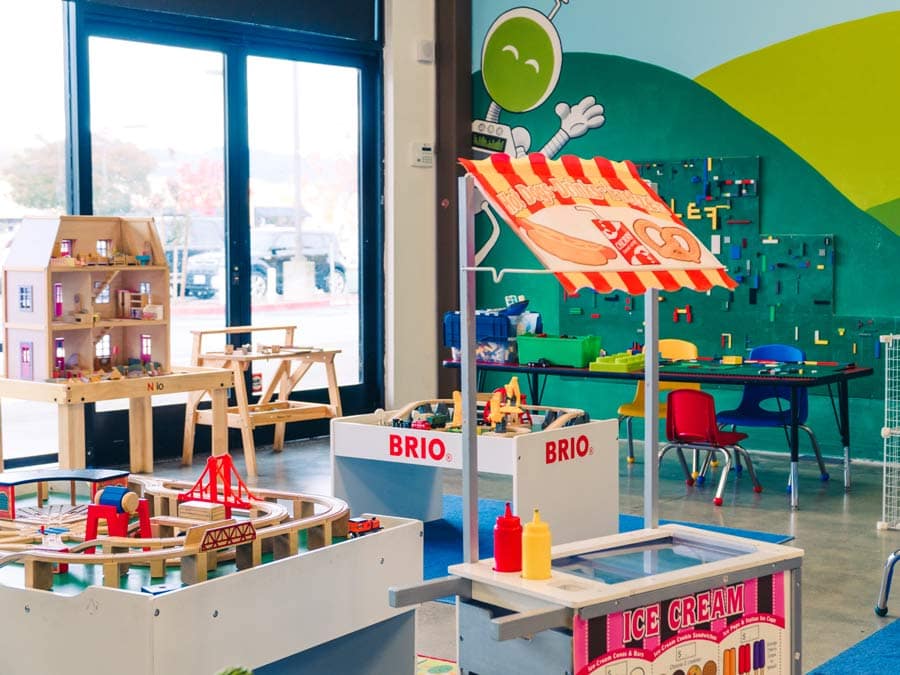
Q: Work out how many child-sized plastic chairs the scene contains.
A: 3